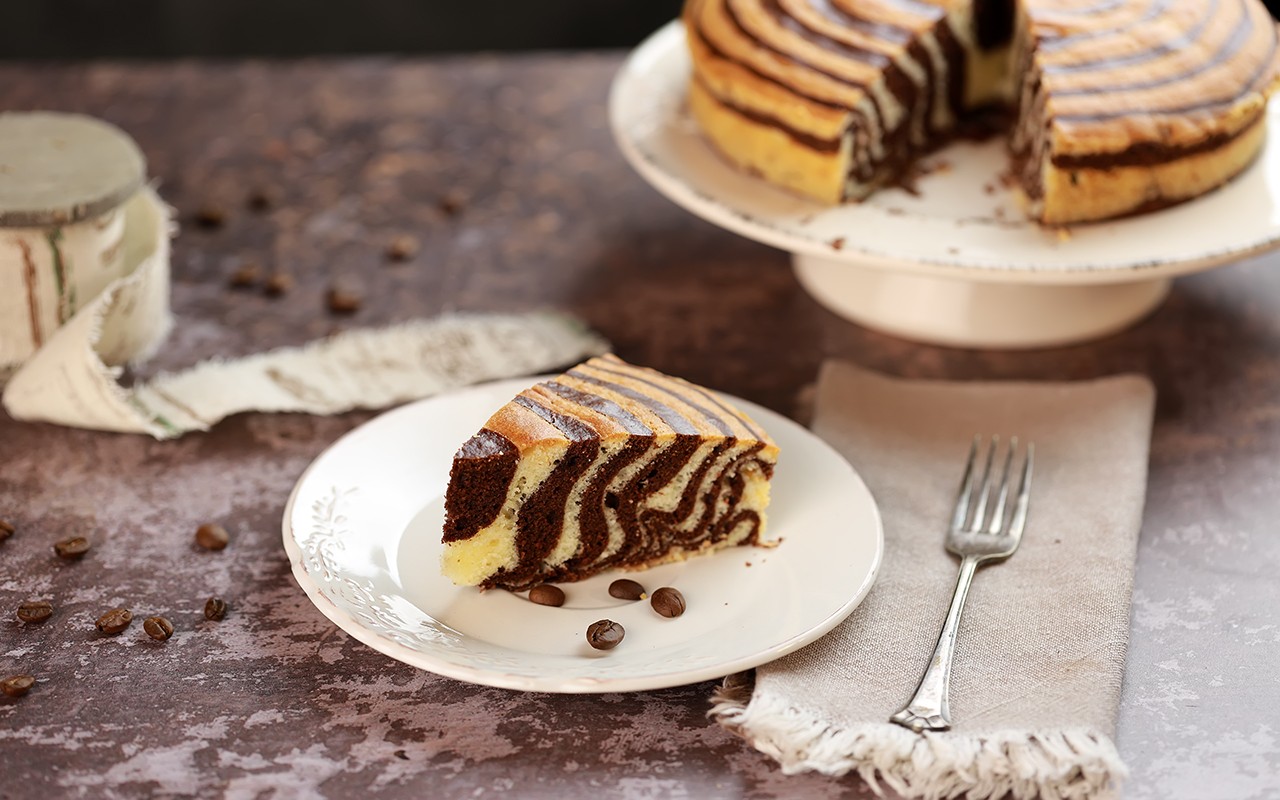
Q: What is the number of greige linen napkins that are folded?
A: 1